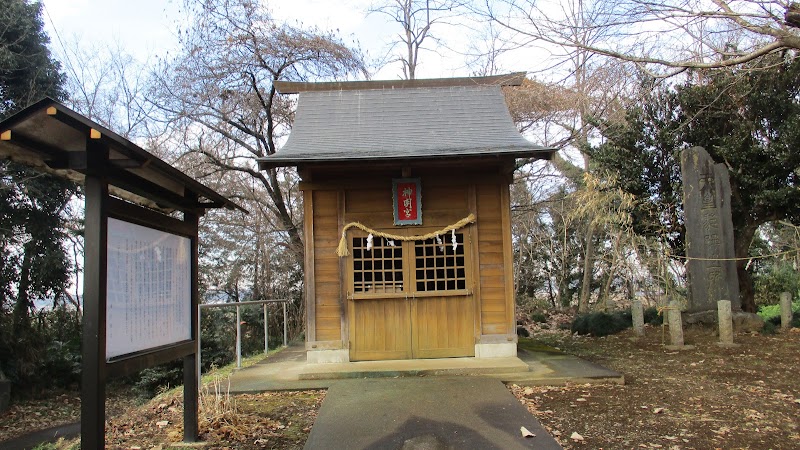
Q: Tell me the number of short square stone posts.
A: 4